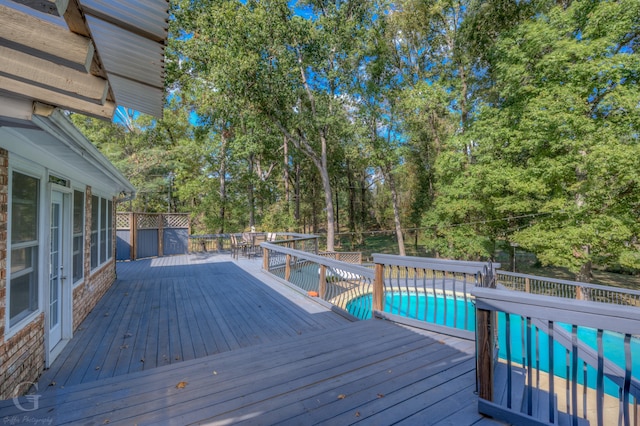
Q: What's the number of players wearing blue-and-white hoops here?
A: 0